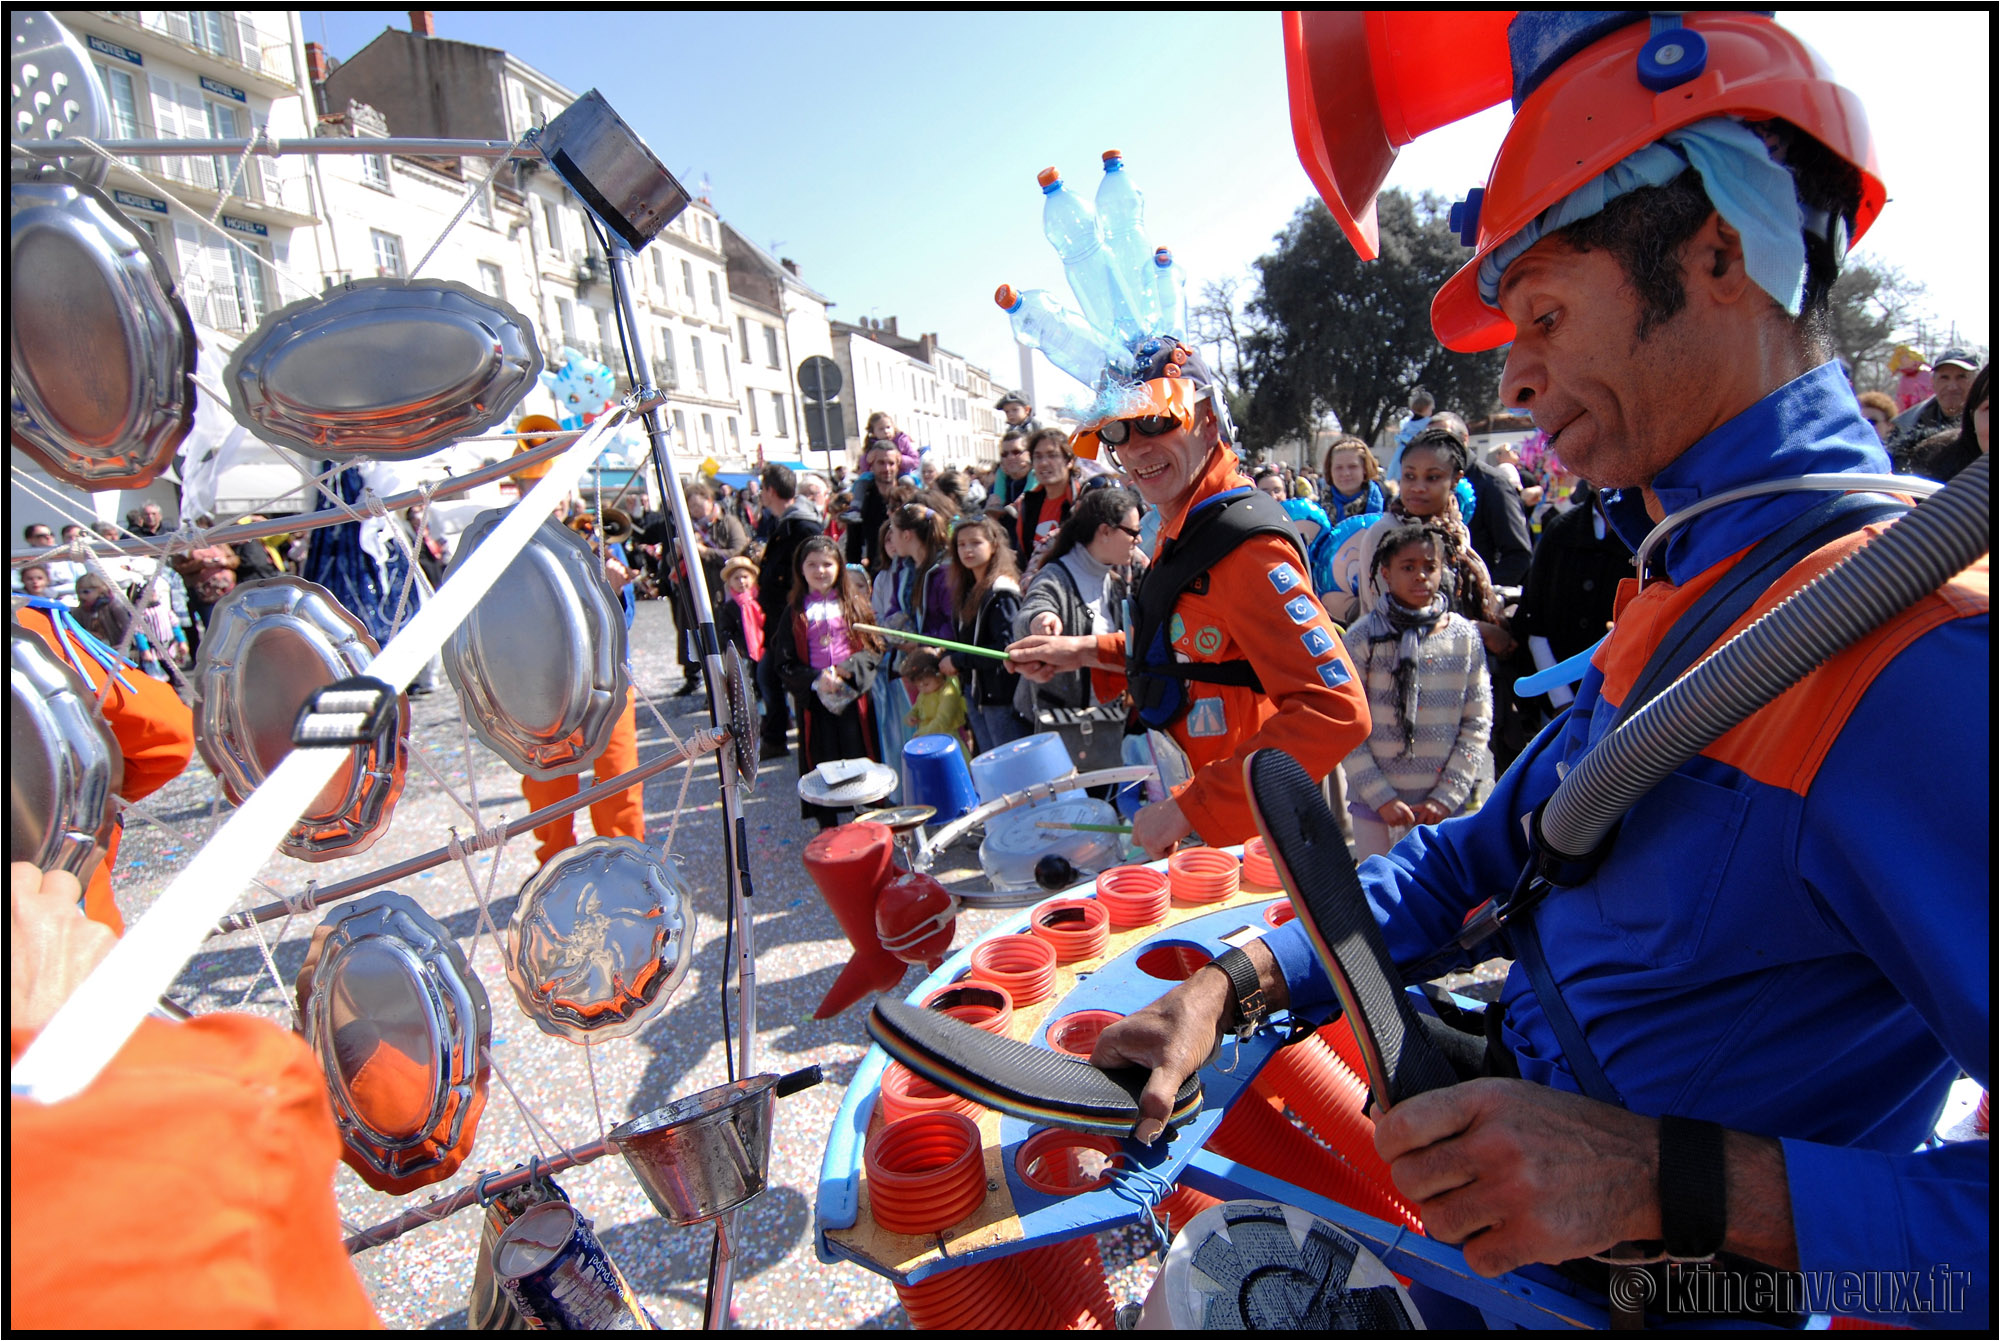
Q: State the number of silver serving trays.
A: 7